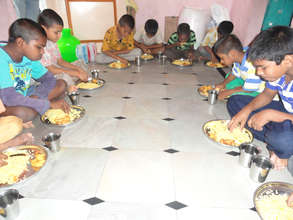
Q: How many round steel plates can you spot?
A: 10